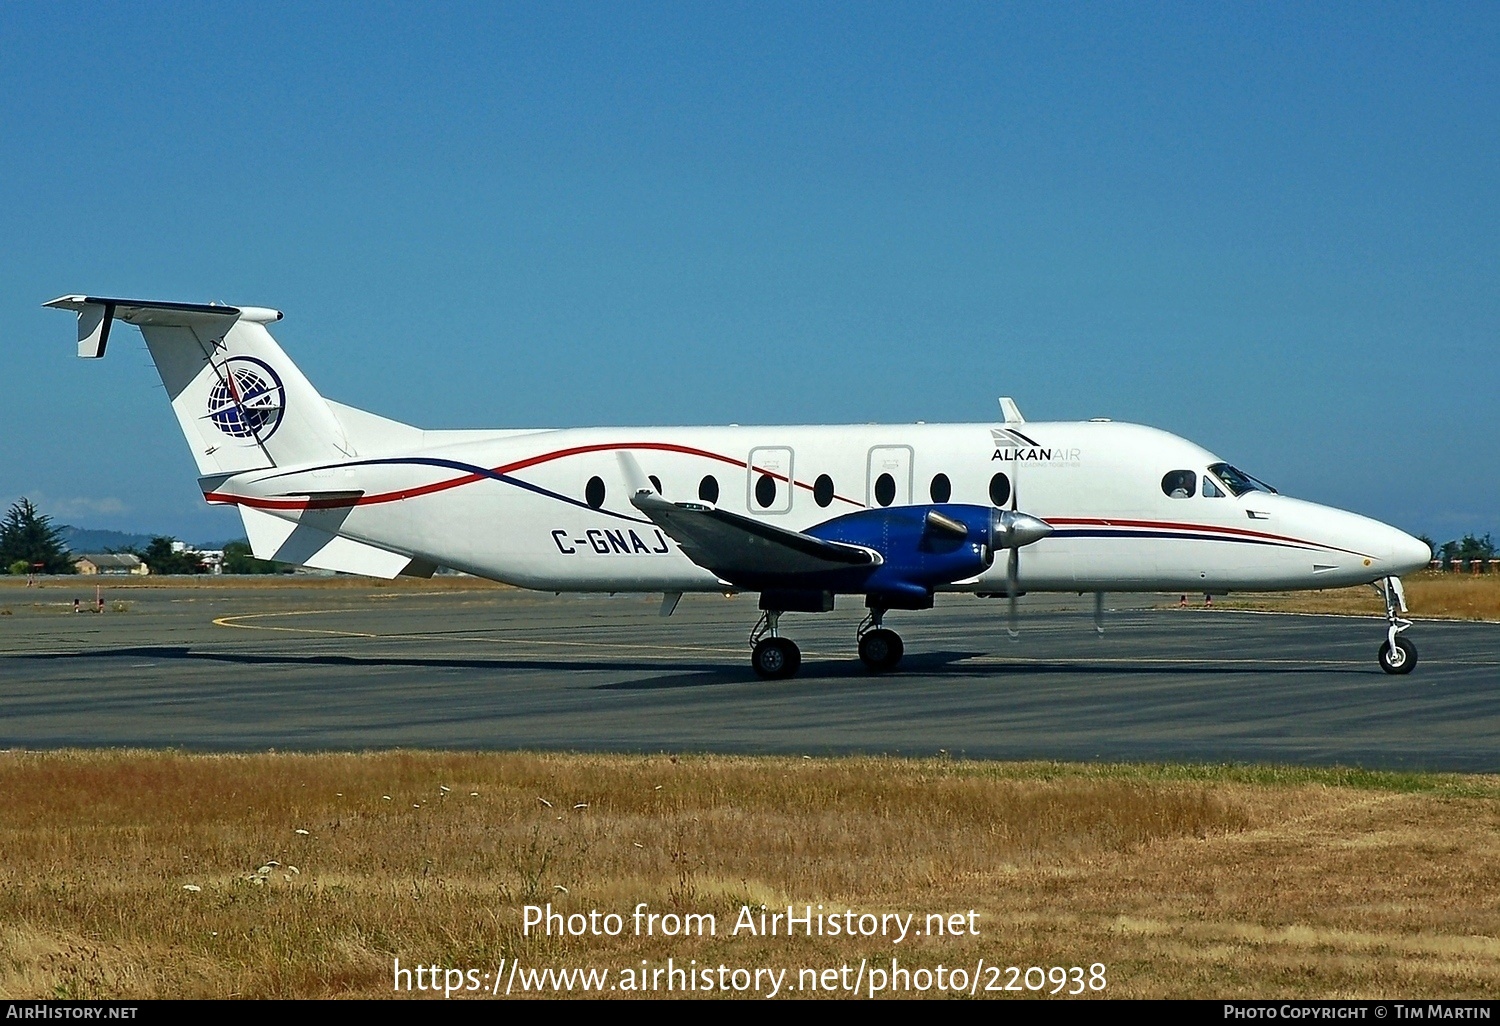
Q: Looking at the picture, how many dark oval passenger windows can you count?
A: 8